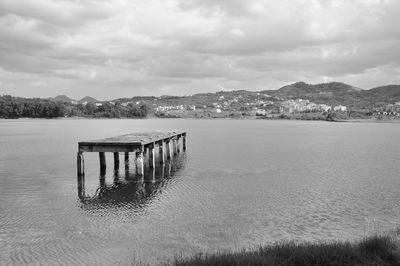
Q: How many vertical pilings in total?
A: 11